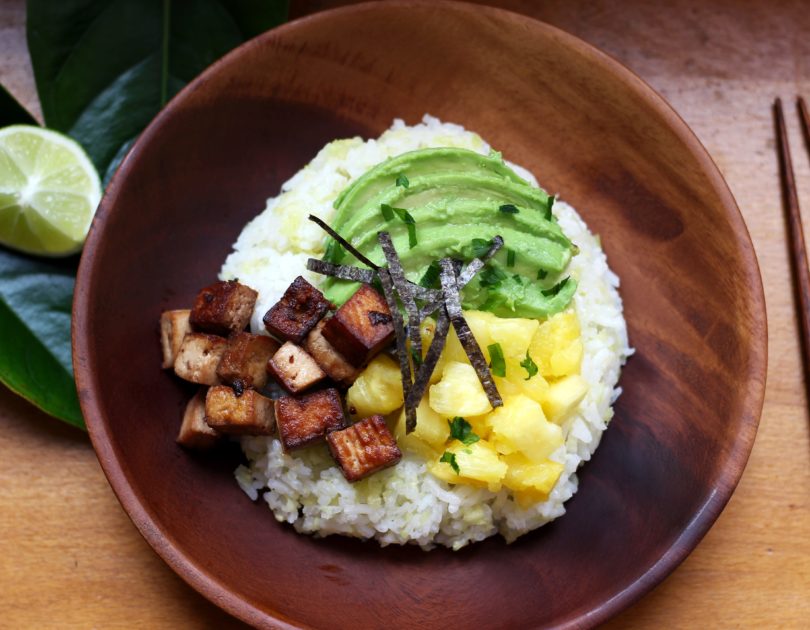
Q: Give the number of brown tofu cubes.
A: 12